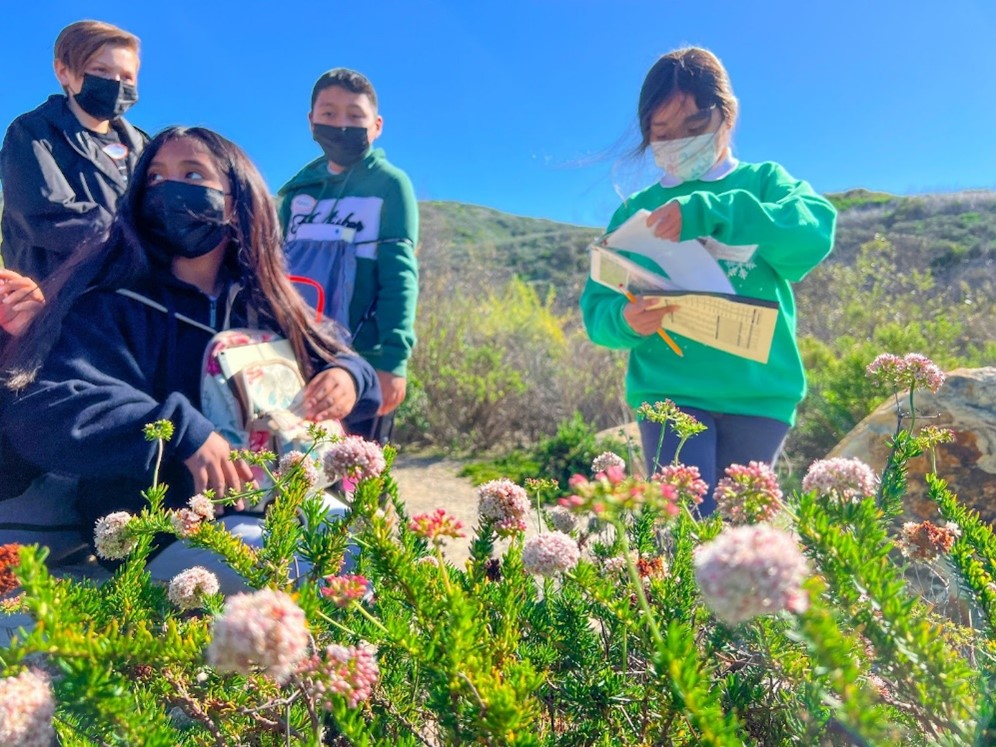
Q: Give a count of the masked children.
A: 4